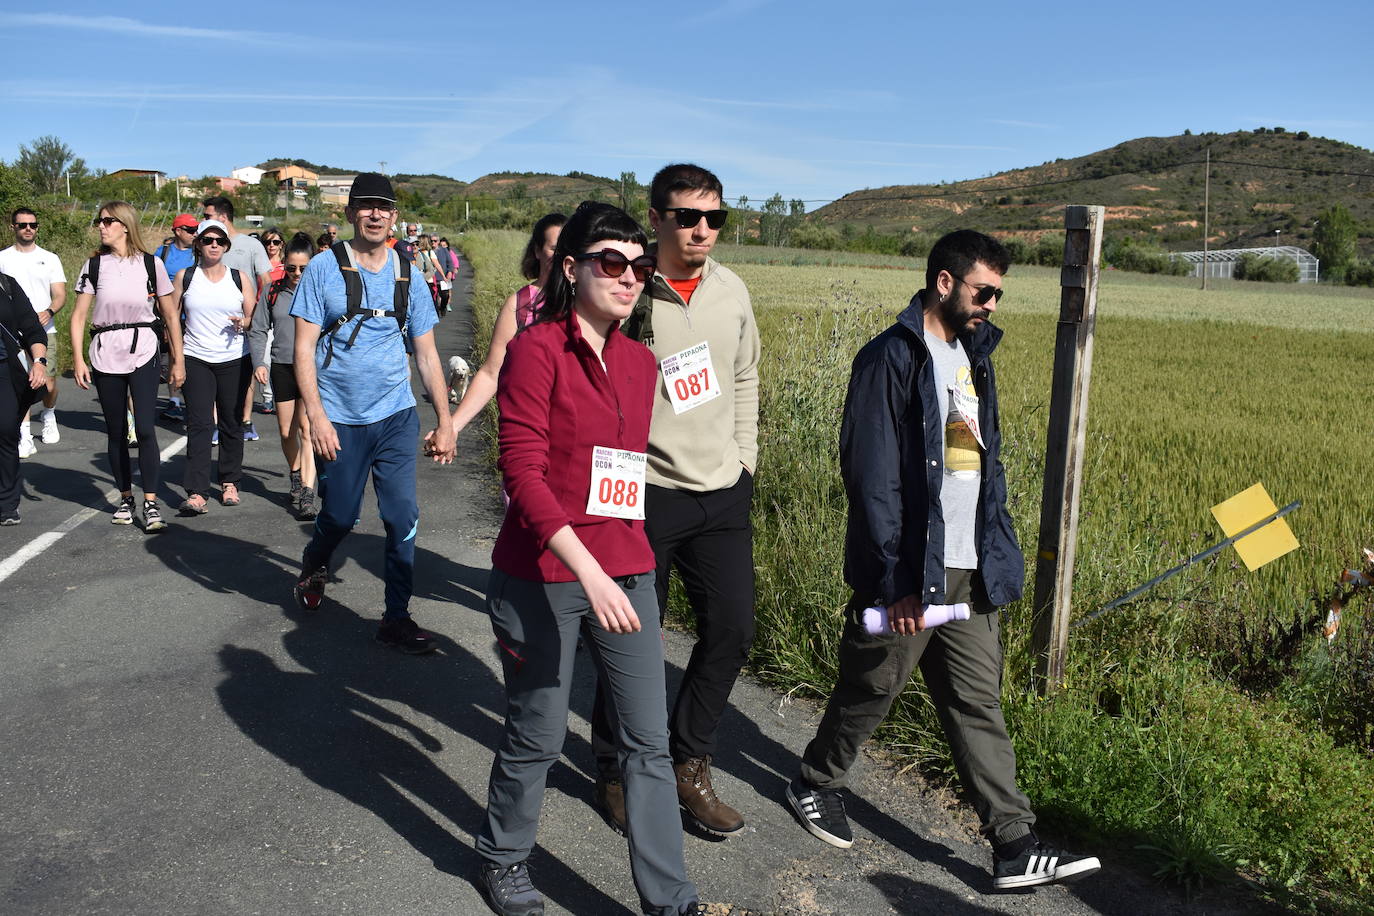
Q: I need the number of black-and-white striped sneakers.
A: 2